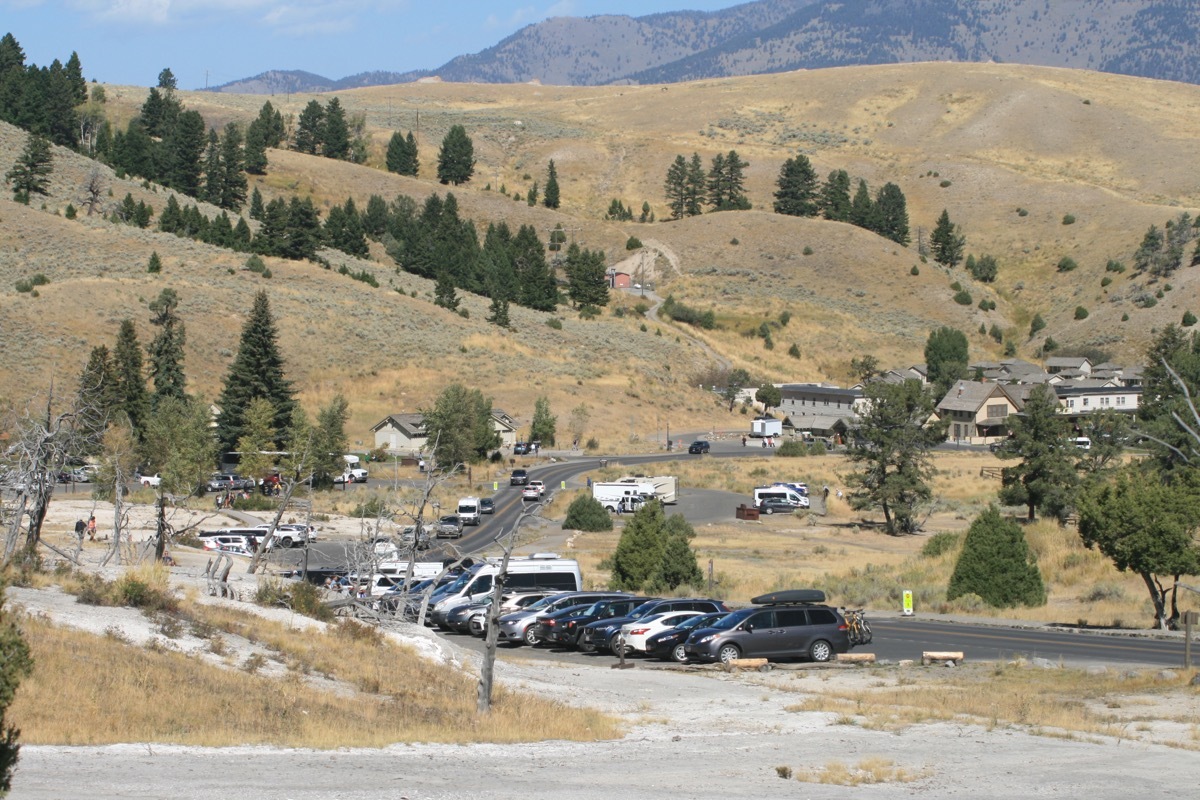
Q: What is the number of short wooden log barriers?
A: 3